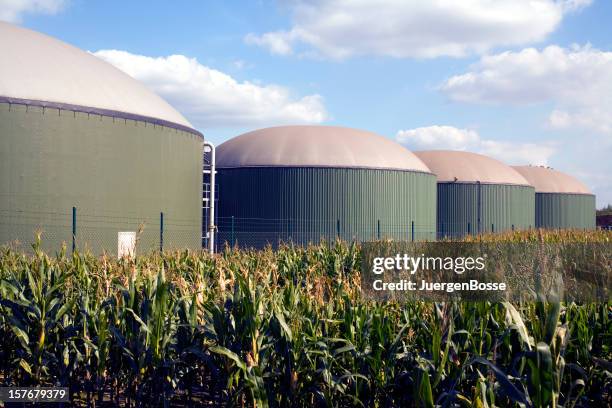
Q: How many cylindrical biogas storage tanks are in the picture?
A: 4